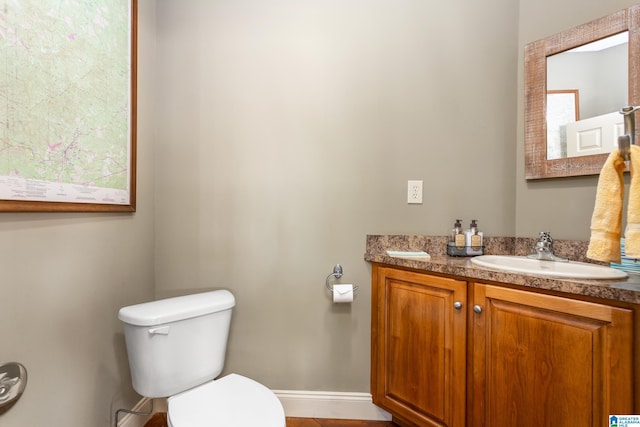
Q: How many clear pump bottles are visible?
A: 2